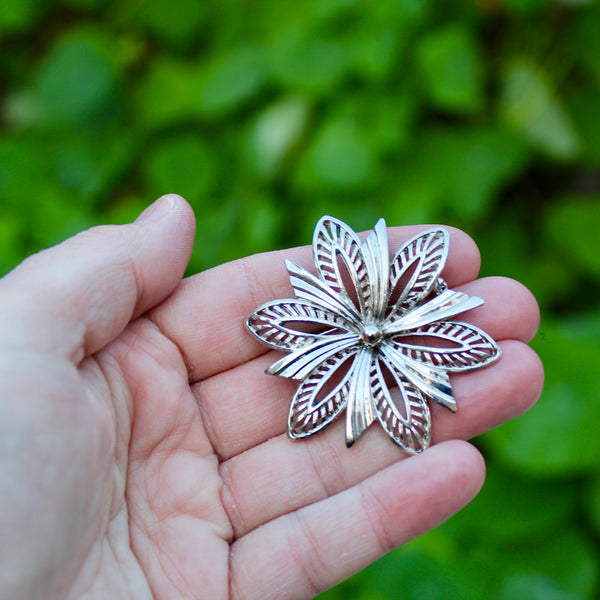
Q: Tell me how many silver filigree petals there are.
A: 6